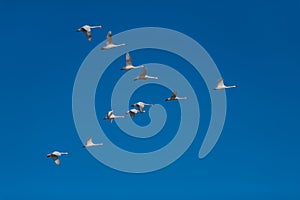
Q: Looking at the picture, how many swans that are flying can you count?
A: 11